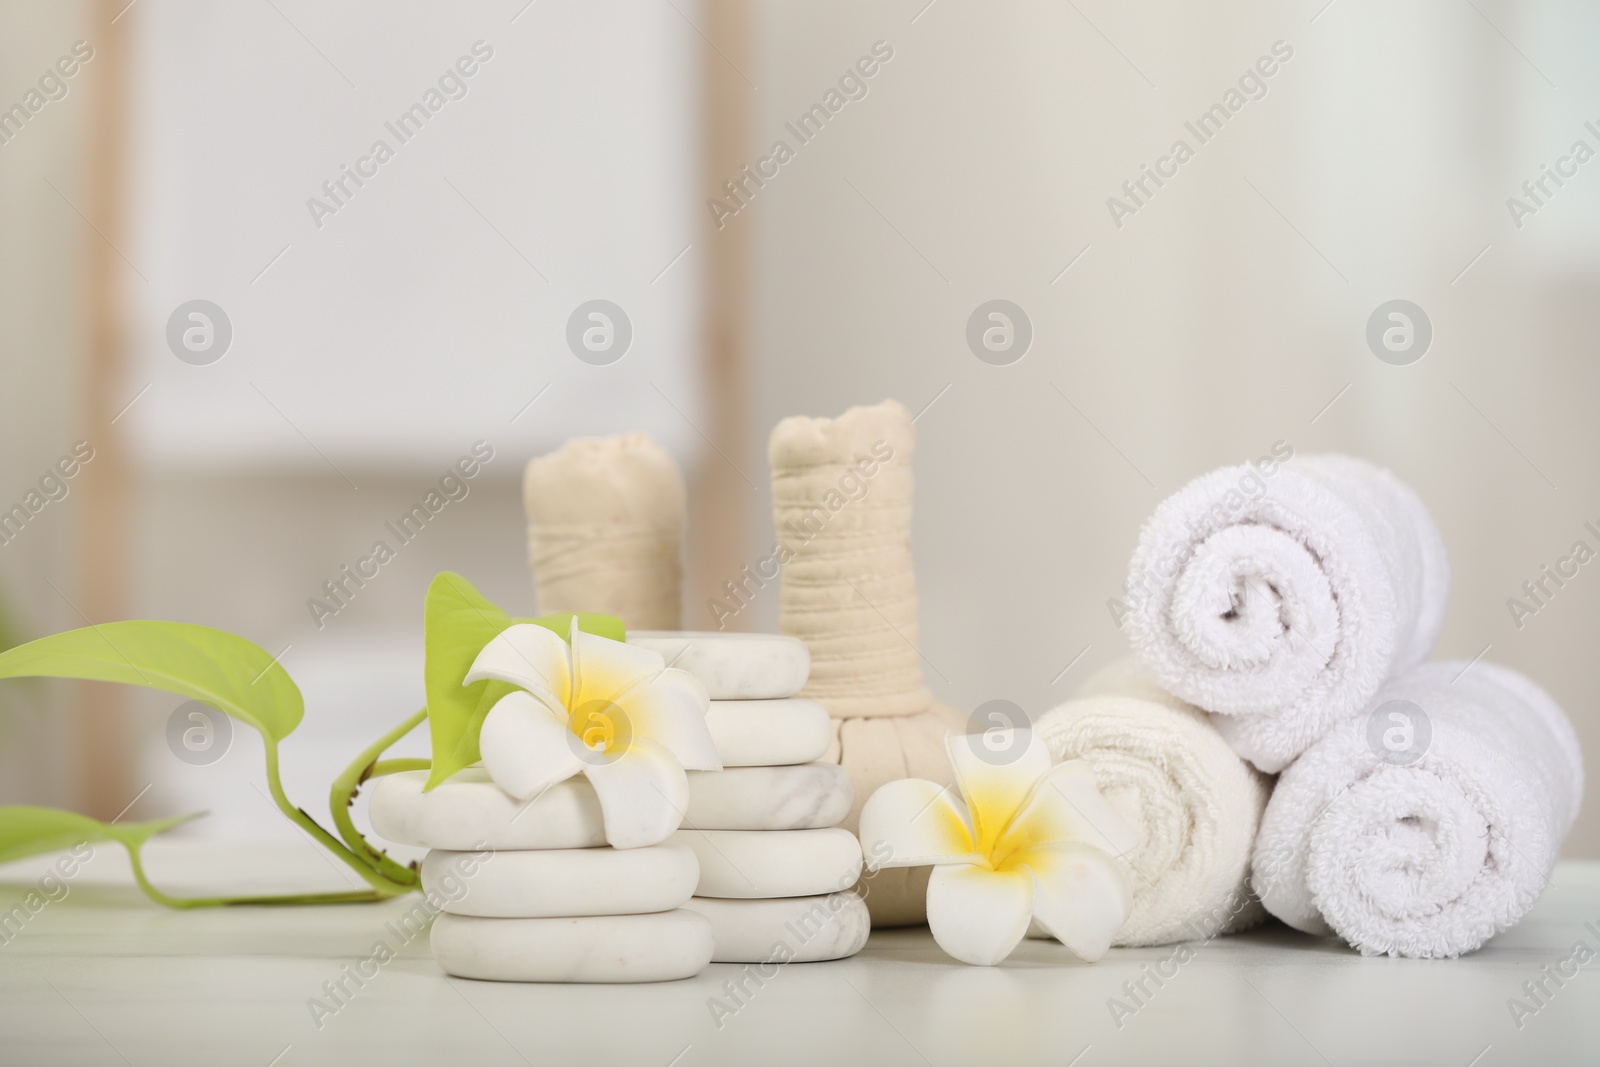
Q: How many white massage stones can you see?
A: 8